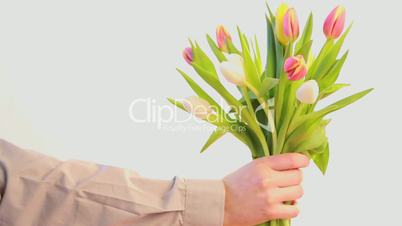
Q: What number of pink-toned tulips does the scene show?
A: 5